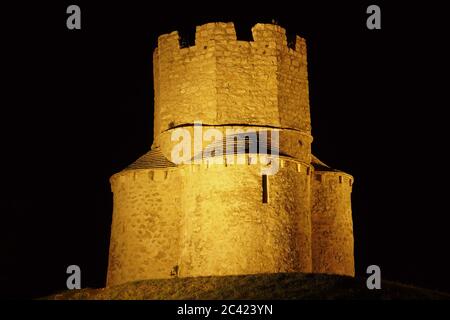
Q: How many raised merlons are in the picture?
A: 4